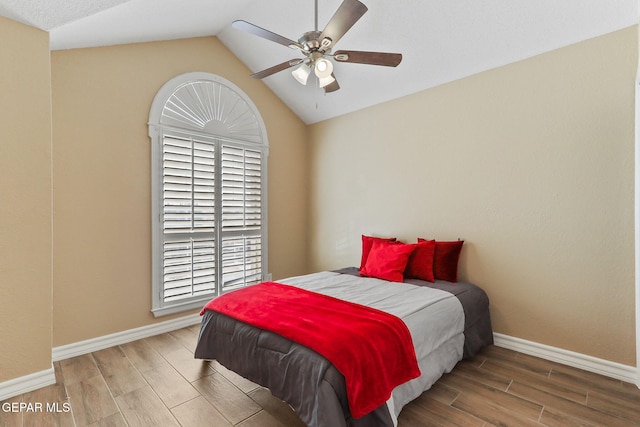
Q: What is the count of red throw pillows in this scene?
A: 4